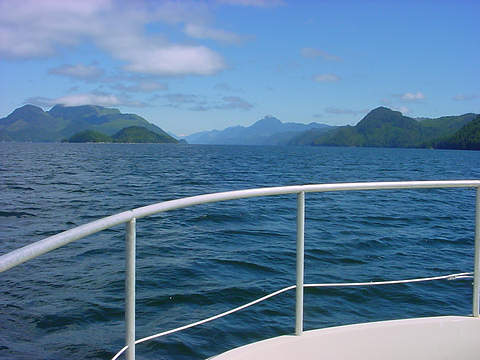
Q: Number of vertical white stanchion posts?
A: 3